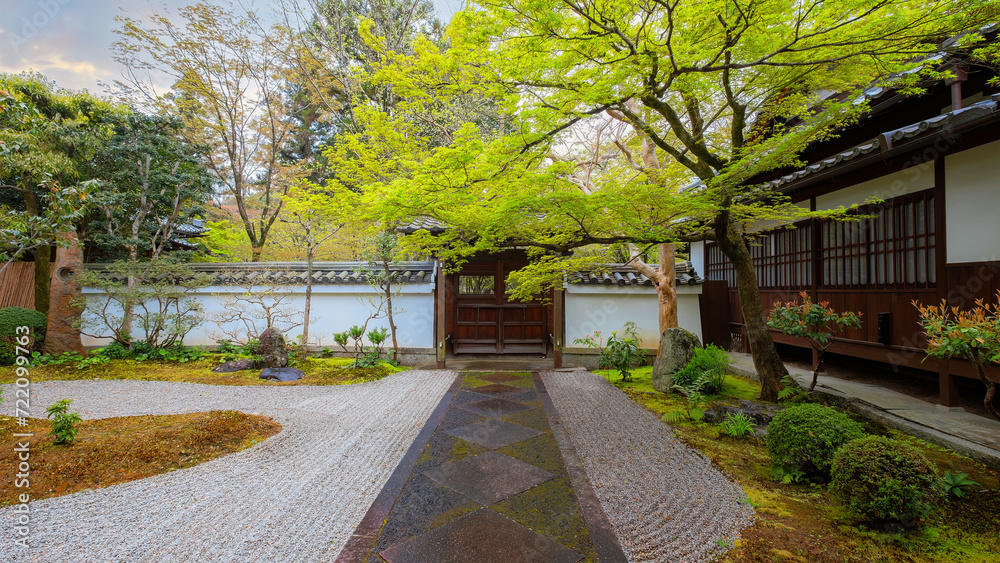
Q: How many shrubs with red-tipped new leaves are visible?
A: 2